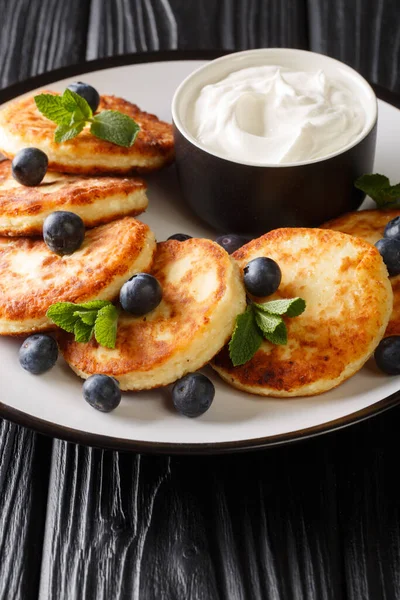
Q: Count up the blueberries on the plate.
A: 13